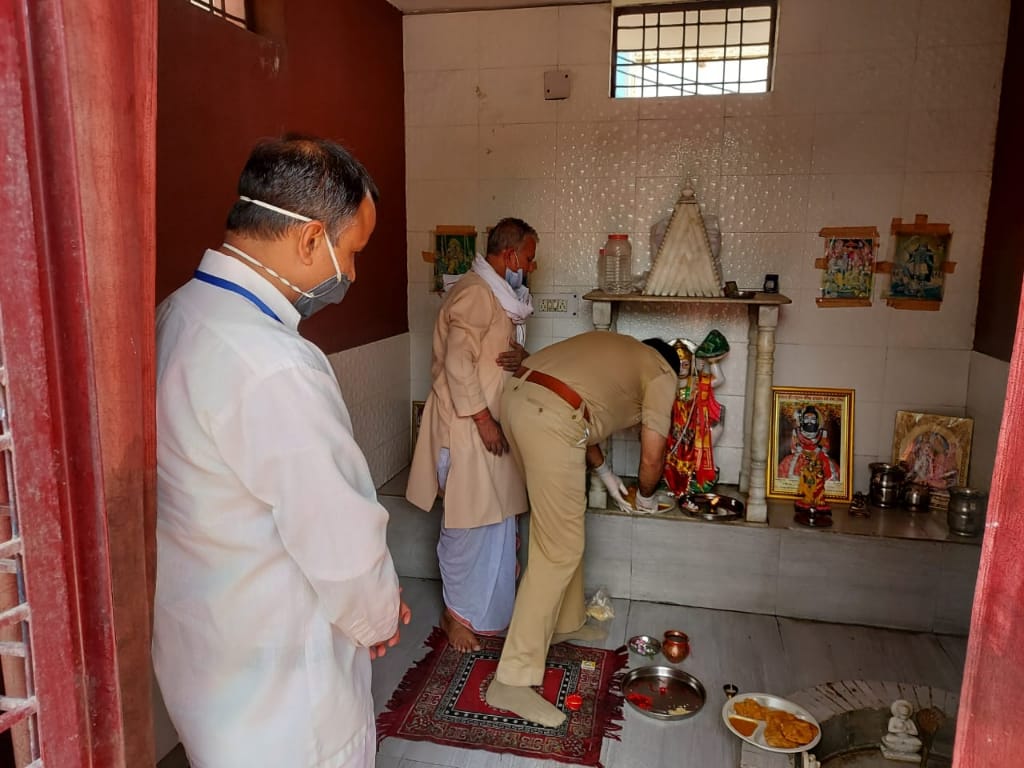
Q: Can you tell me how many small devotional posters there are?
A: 3